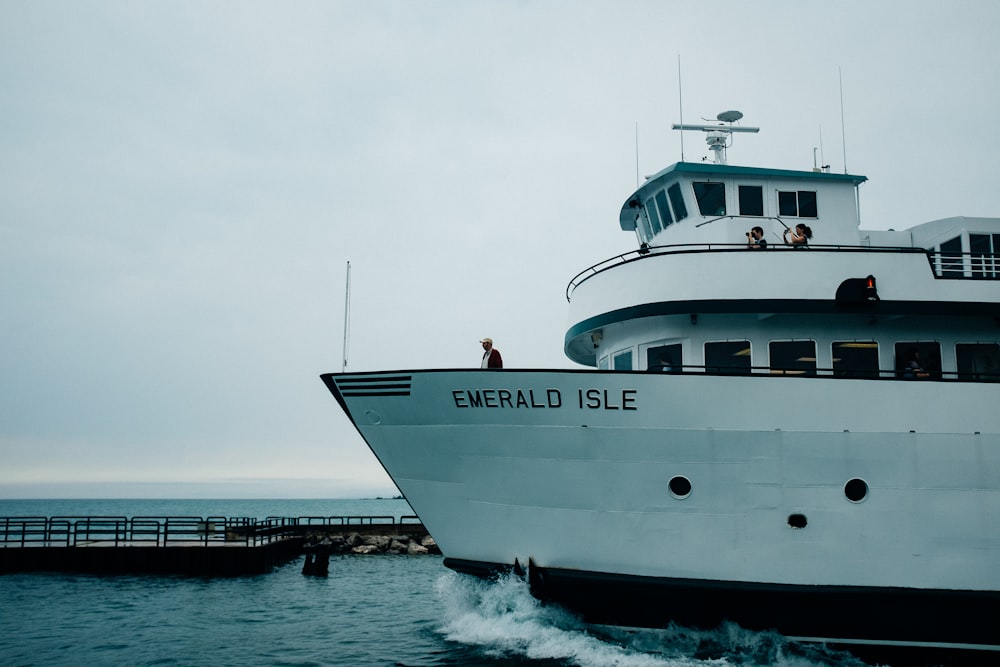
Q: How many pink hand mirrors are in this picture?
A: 0